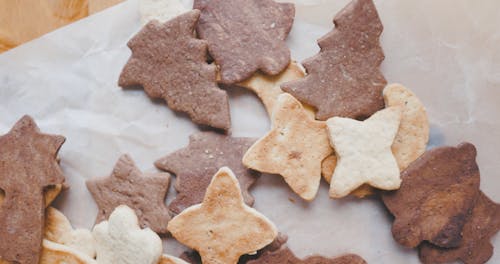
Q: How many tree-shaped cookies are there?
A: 2